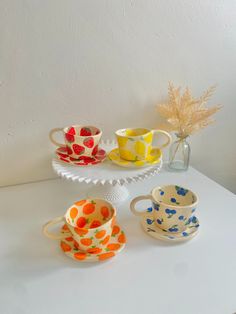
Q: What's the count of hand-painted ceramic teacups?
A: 4